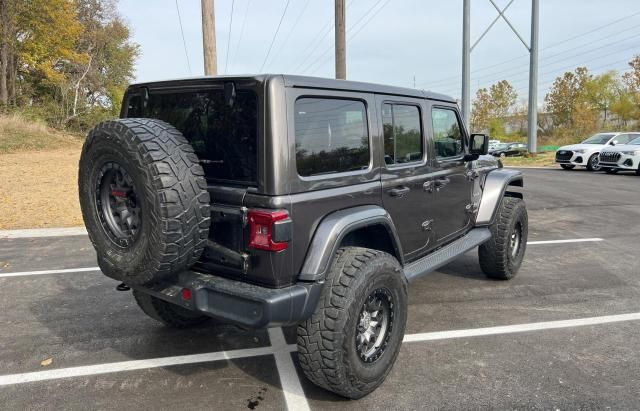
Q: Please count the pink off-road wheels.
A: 0